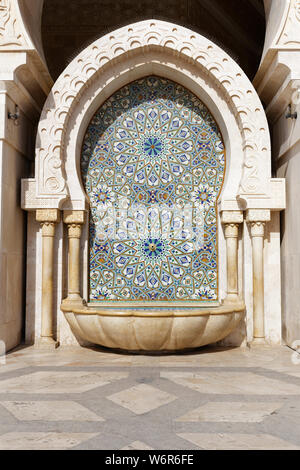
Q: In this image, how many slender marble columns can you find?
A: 4